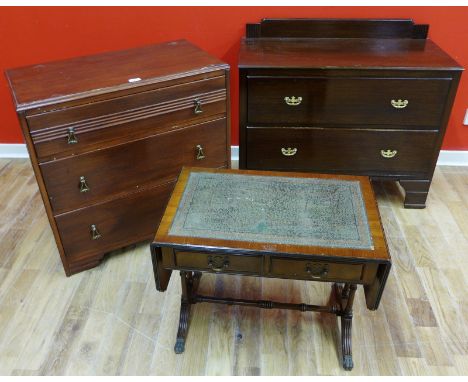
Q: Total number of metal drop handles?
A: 11